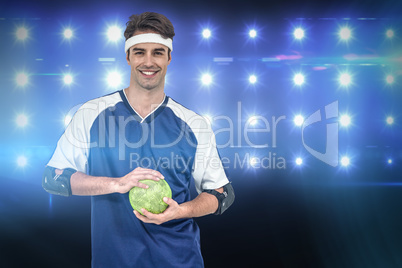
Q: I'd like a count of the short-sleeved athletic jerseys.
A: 1